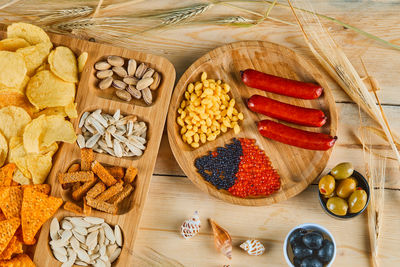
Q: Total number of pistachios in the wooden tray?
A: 15